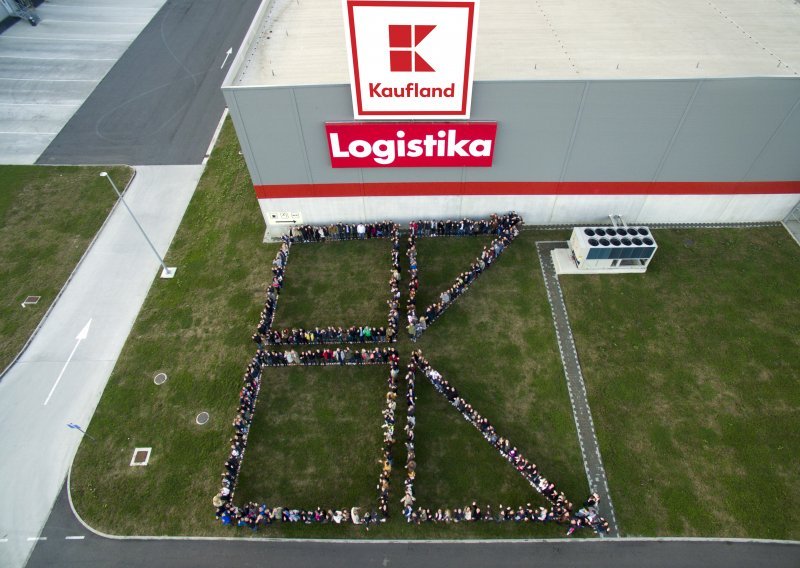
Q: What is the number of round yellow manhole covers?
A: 0